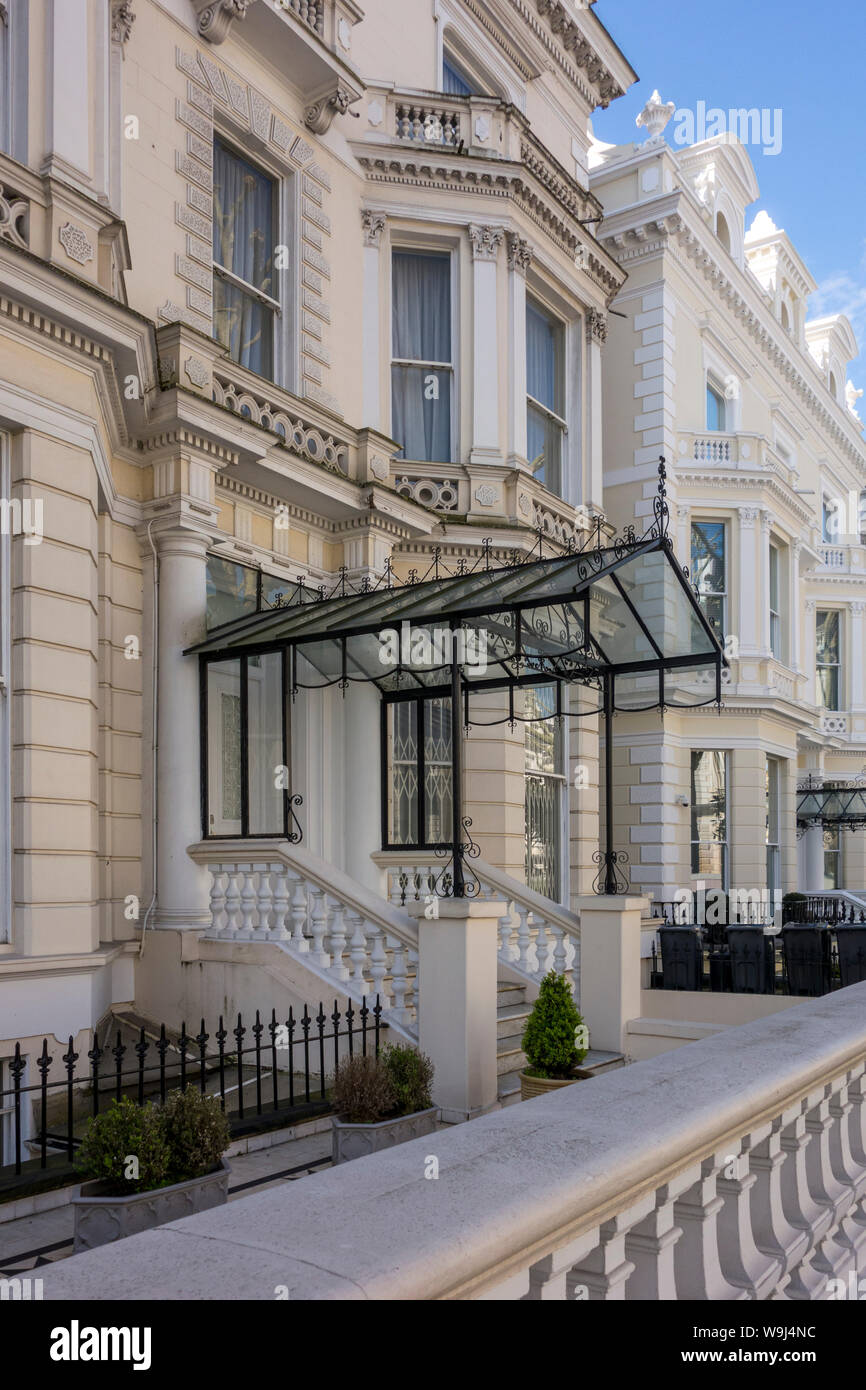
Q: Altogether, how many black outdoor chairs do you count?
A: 0